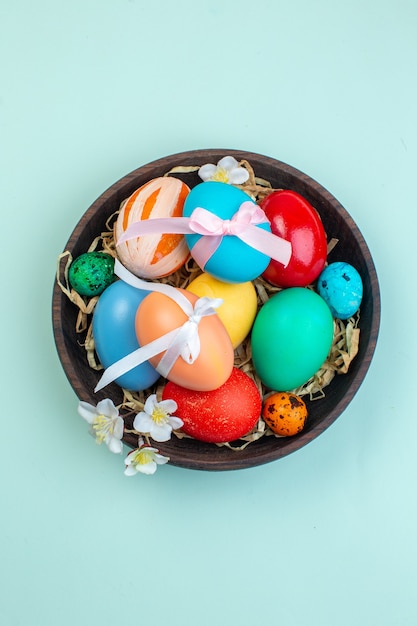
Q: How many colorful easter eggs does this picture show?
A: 11